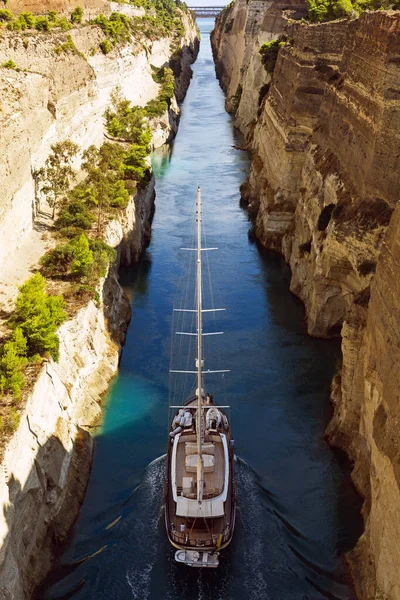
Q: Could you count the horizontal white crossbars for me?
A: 5